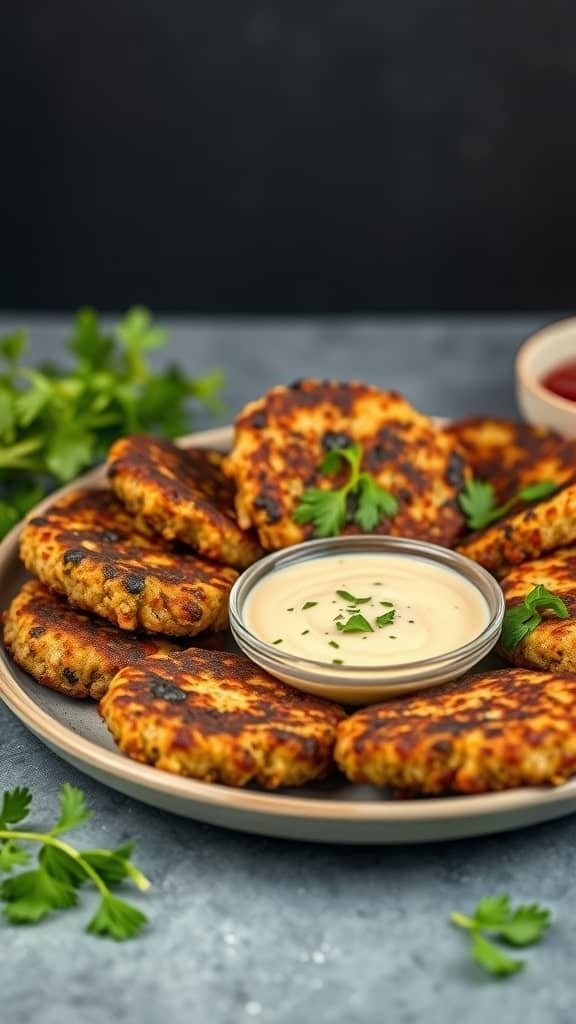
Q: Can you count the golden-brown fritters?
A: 9